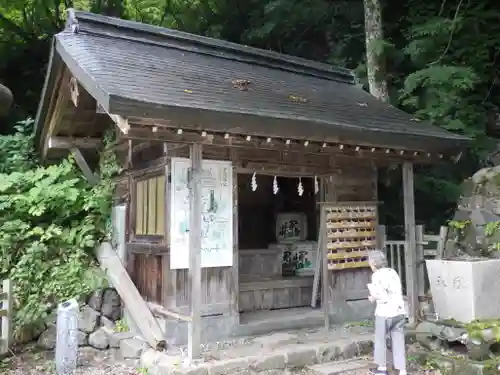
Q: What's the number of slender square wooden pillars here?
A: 2